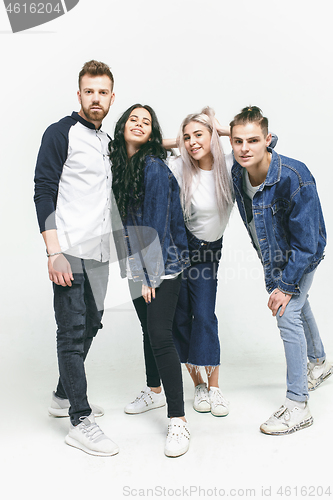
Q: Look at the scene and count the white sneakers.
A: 8